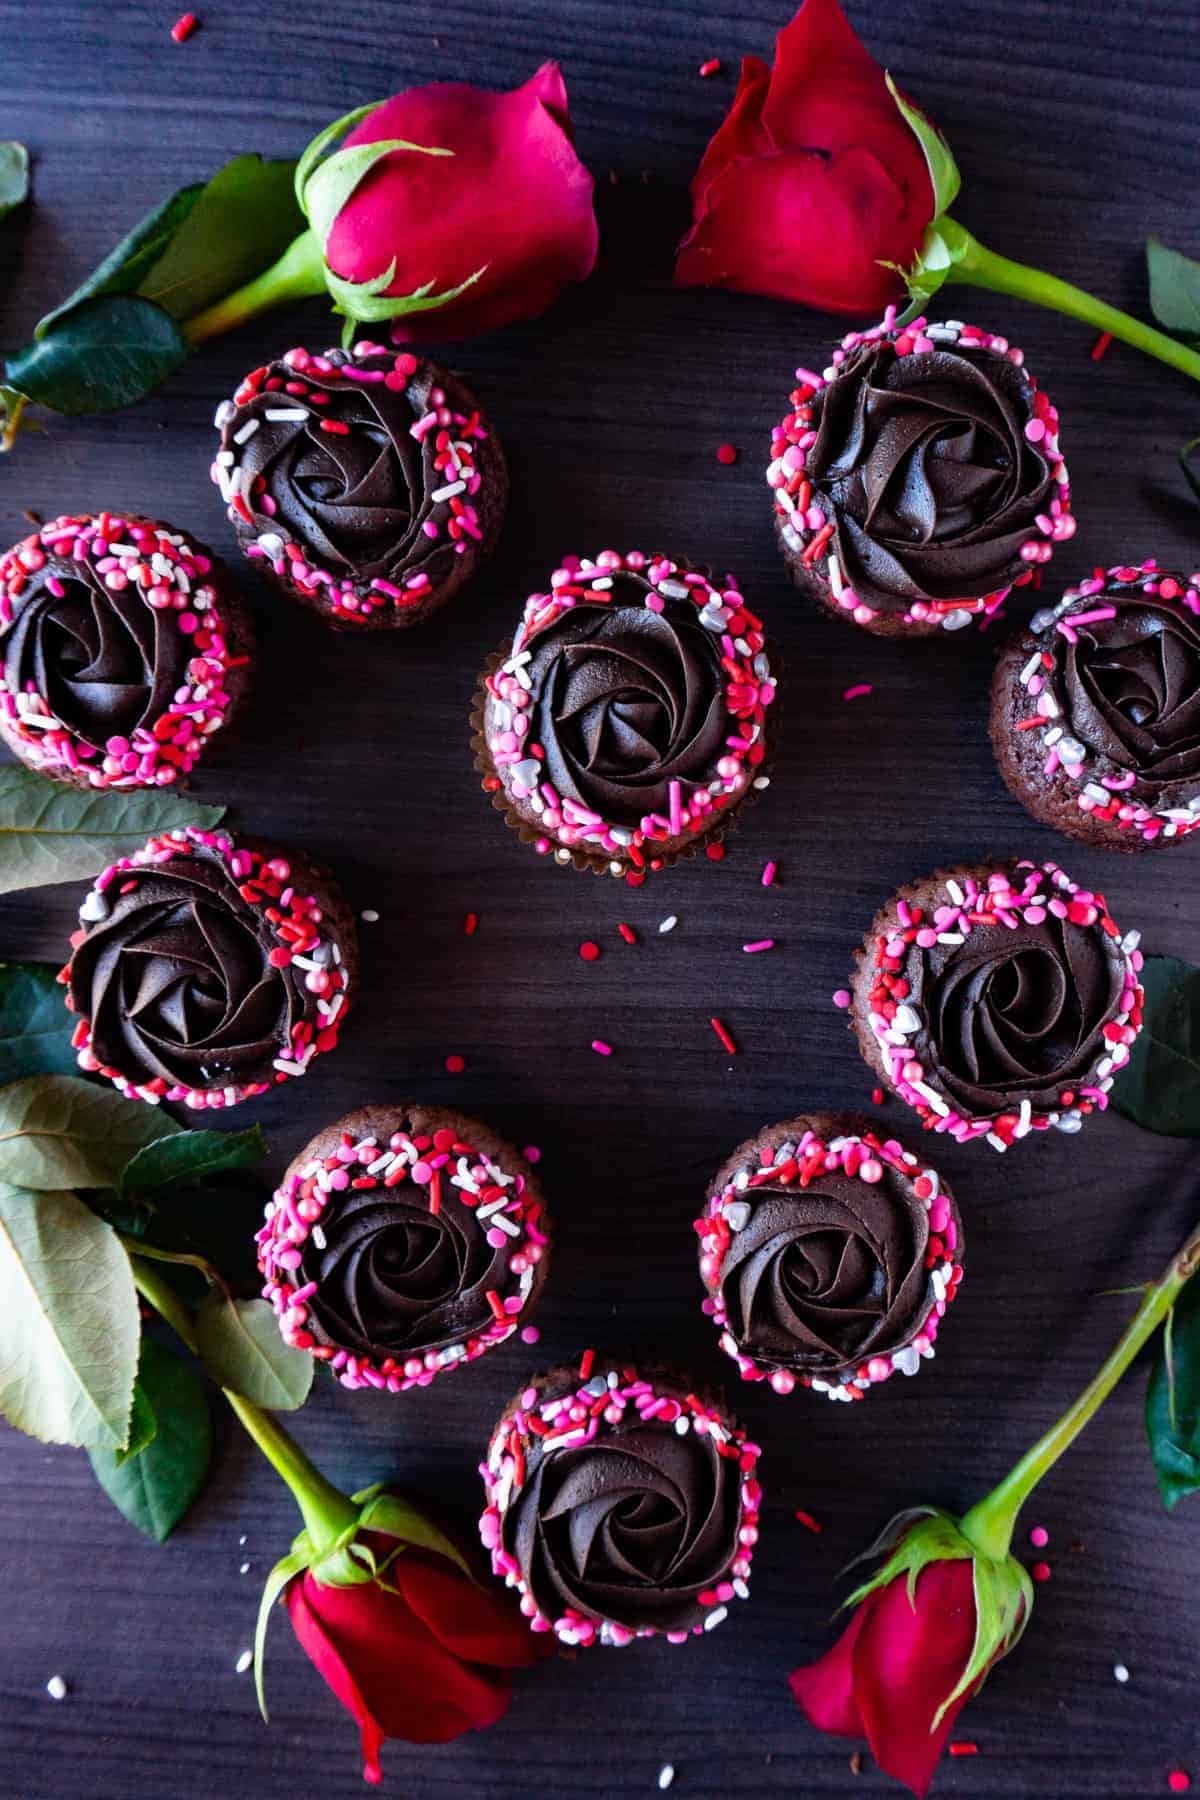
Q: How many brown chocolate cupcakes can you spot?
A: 10